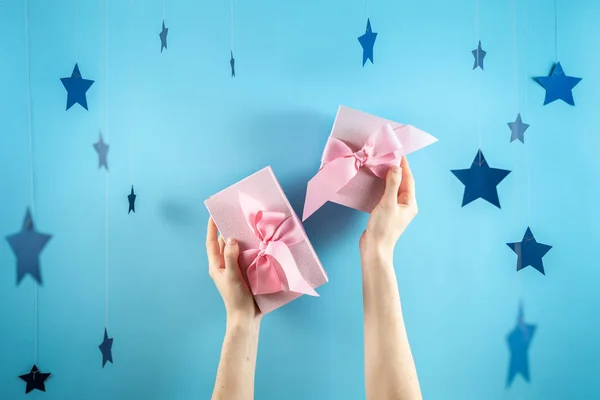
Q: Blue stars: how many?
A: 15